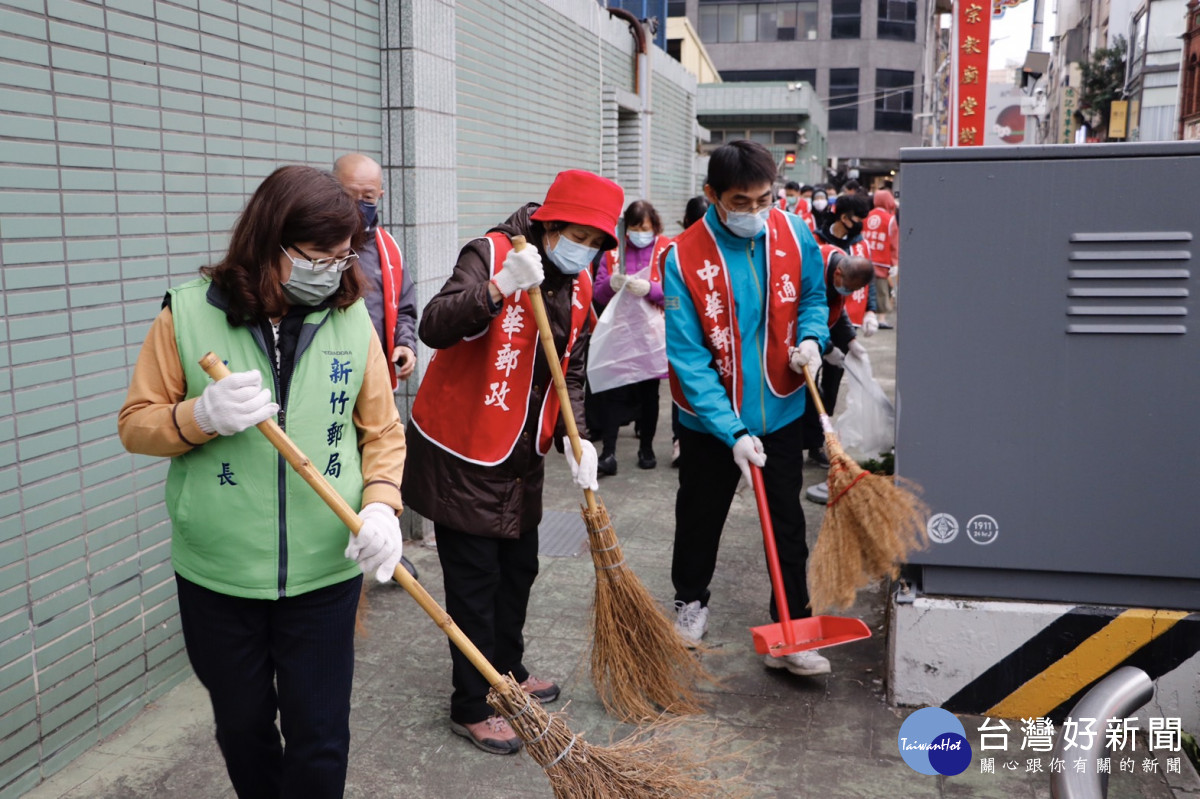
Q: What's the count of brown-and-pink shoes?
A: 2